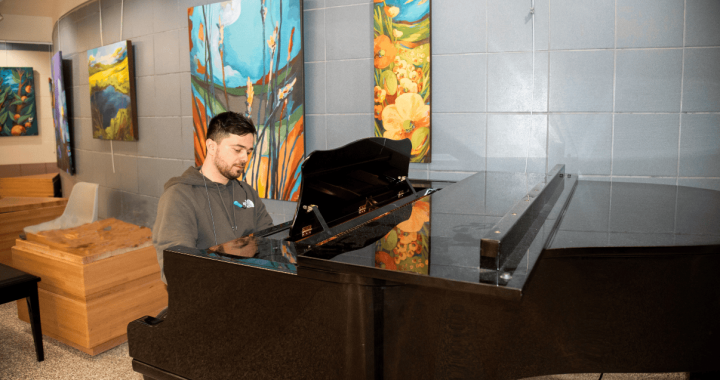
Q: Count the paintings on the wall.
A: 5